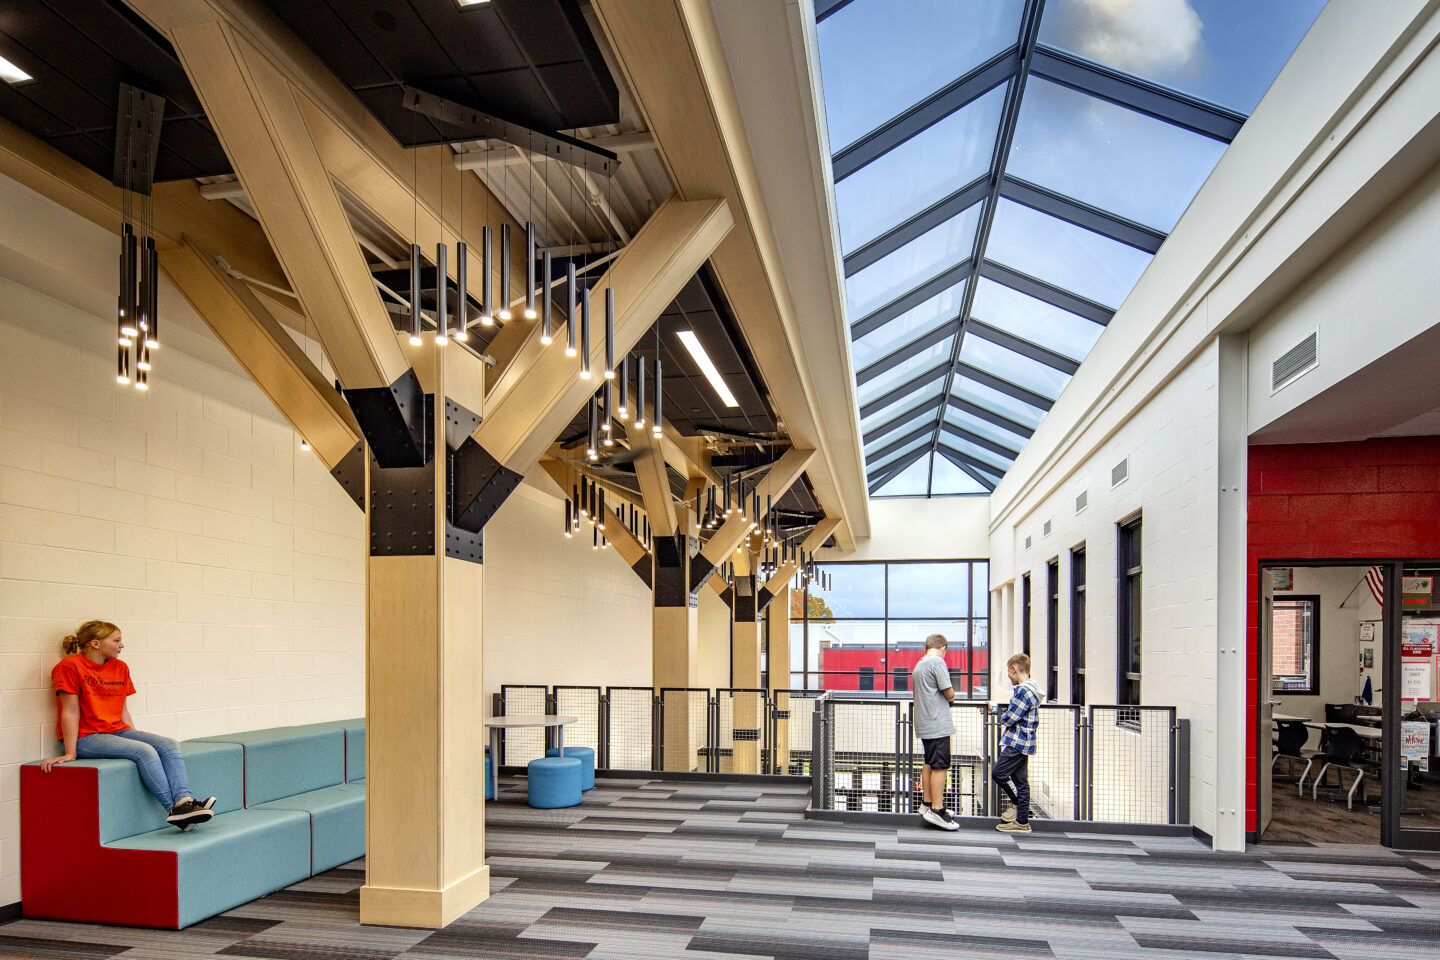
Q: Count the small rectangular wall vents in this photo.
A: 5